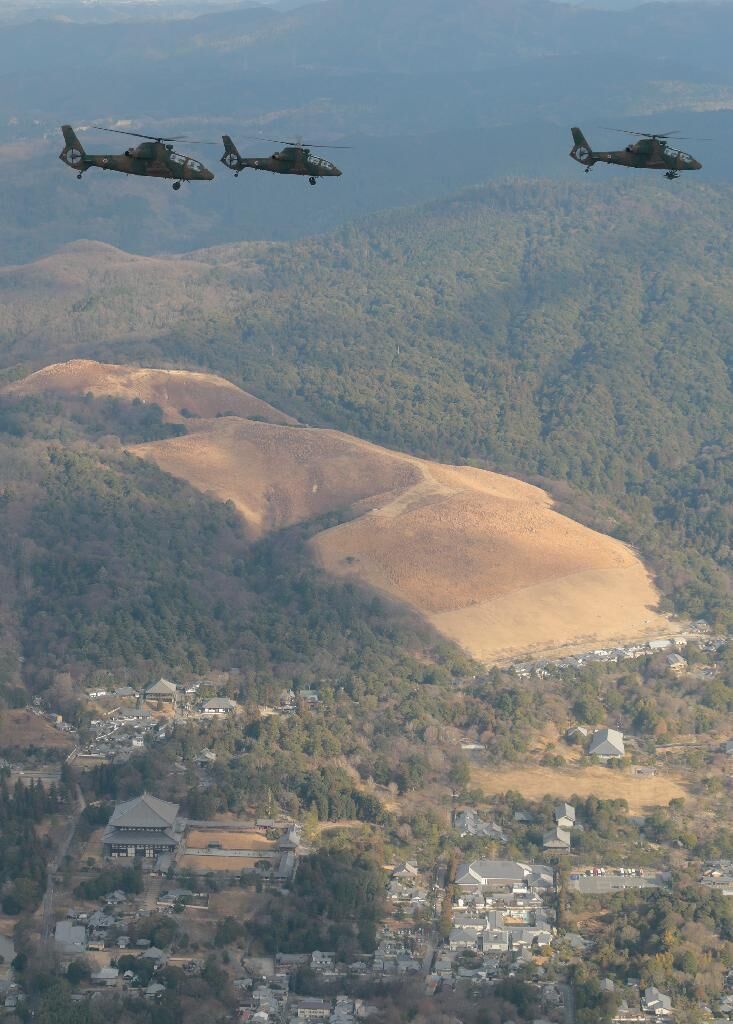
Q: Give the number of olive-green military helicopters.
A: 3